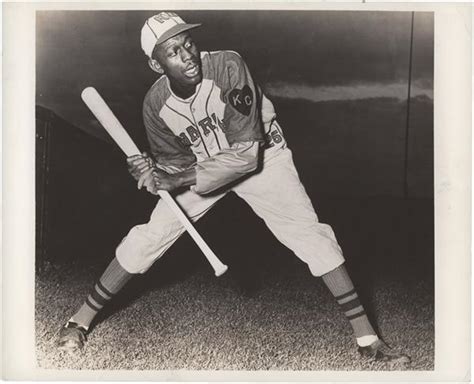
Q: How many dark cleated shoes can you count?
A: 2